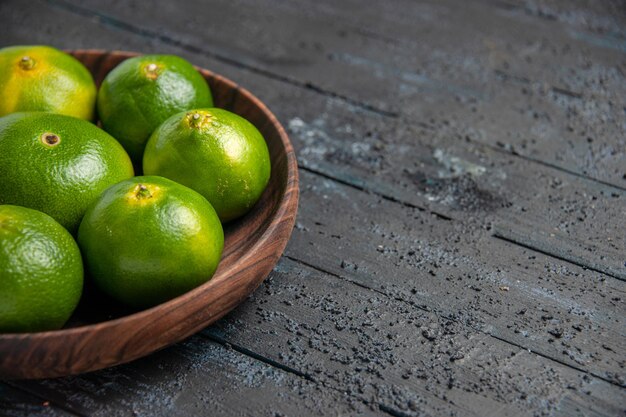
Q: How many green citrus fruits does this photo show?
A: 6